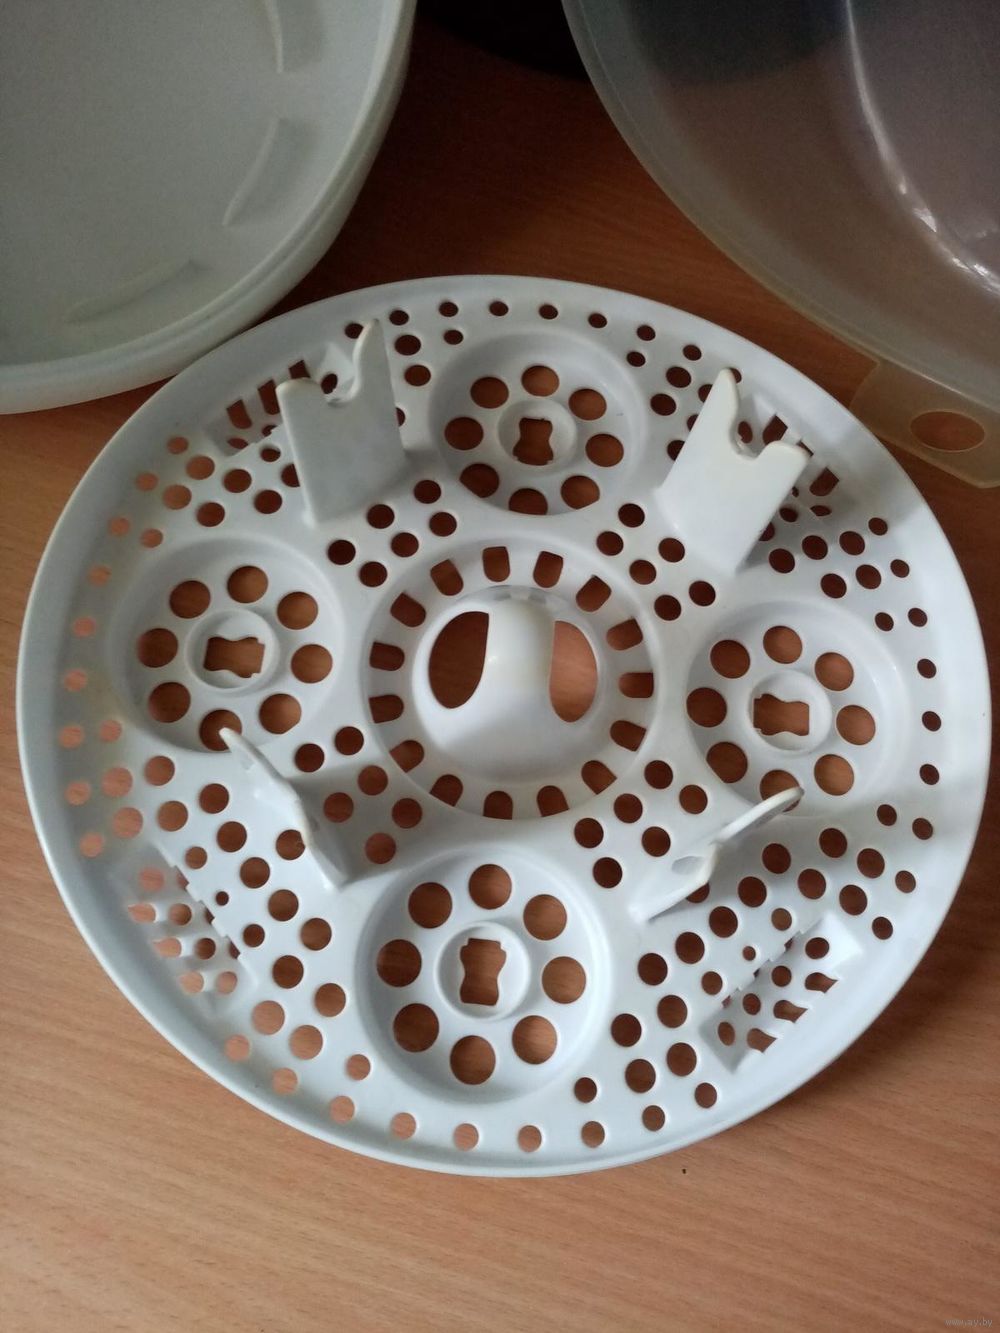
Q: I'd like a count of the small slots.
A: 15